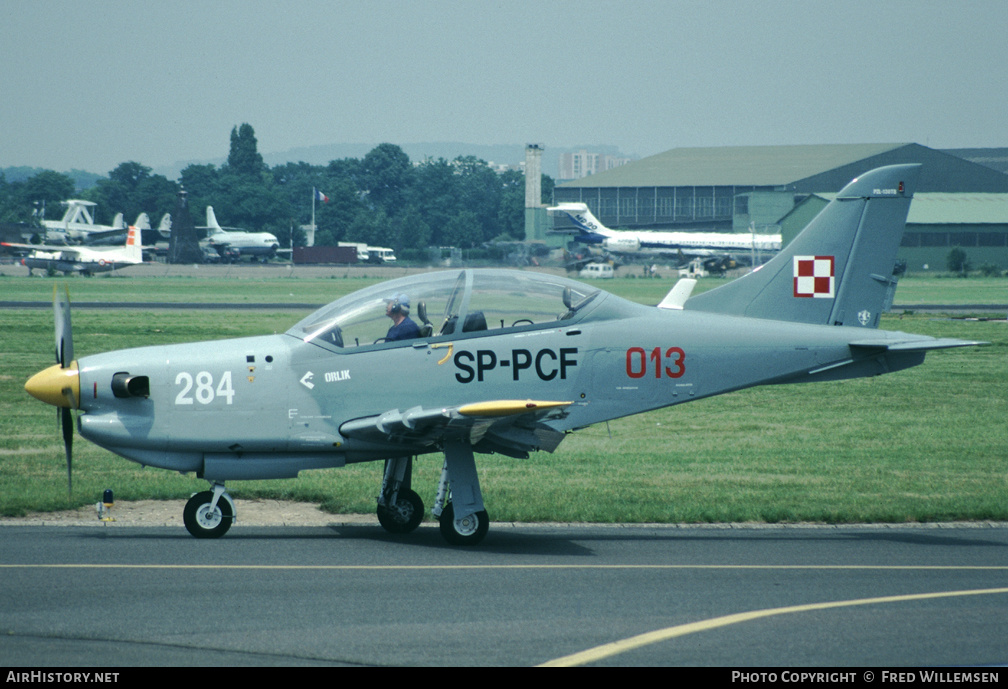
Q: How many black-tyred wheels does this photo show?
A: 3